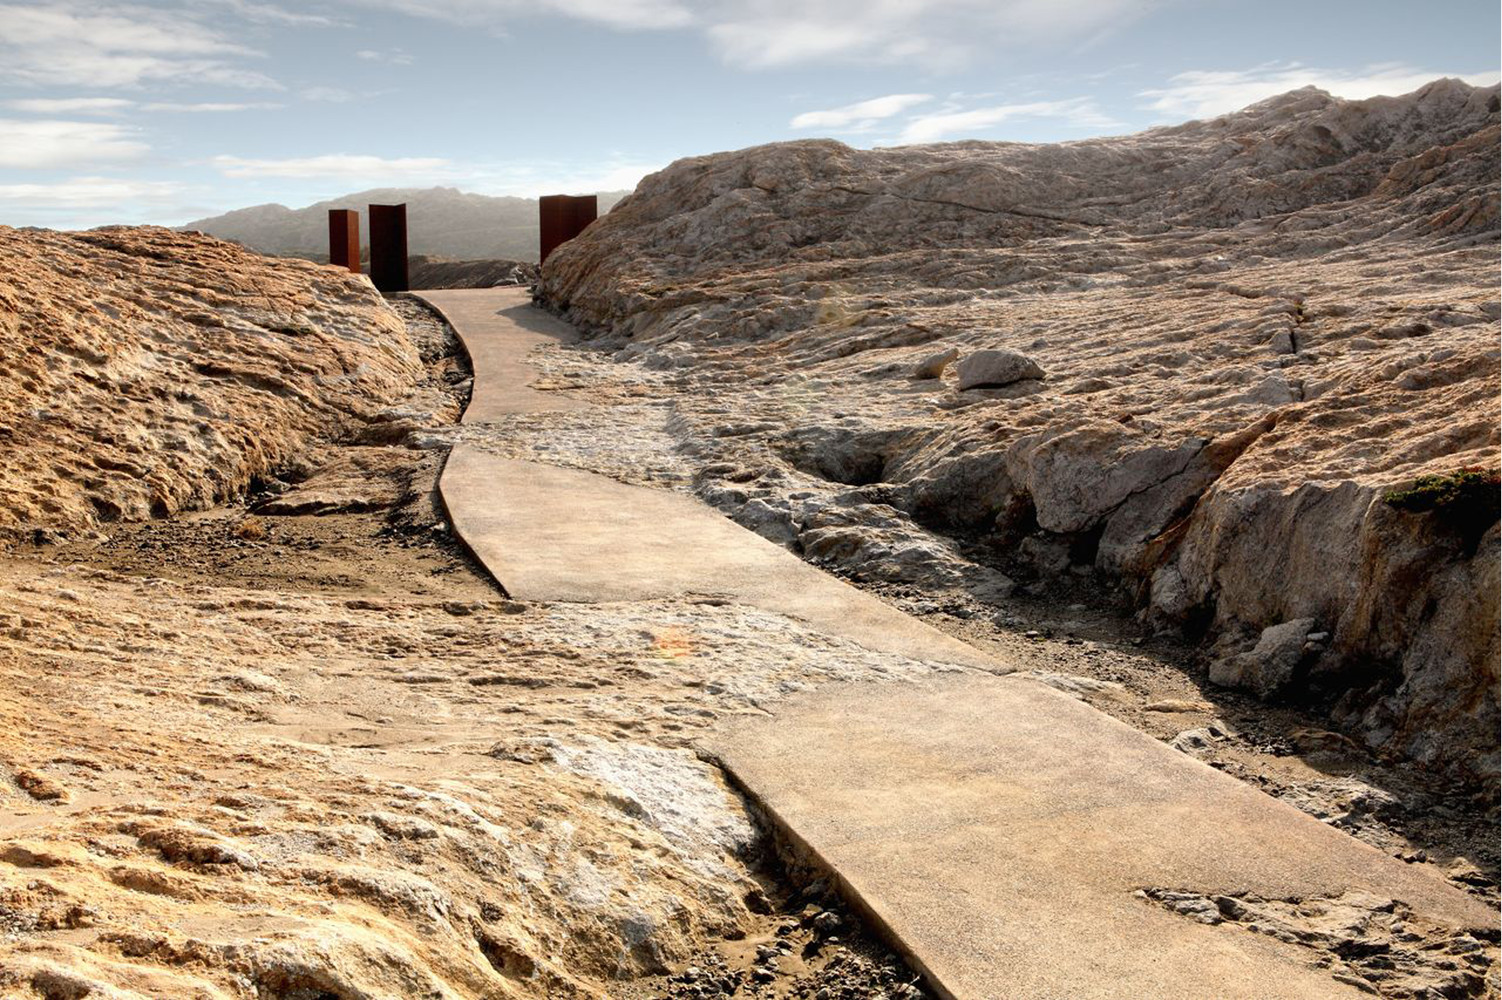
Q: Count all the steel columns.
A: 3